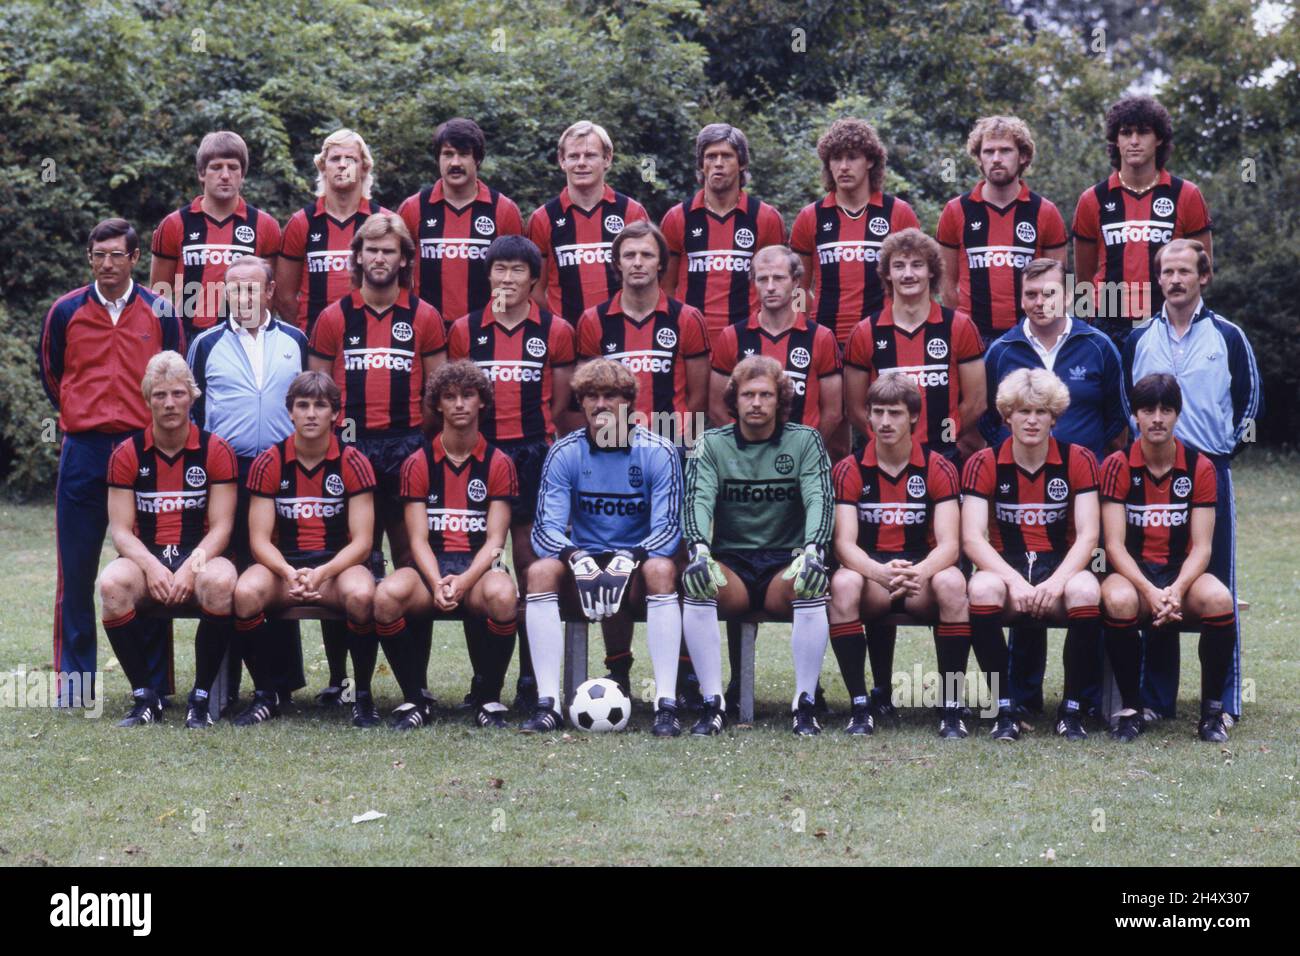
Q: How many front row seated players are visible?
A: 8